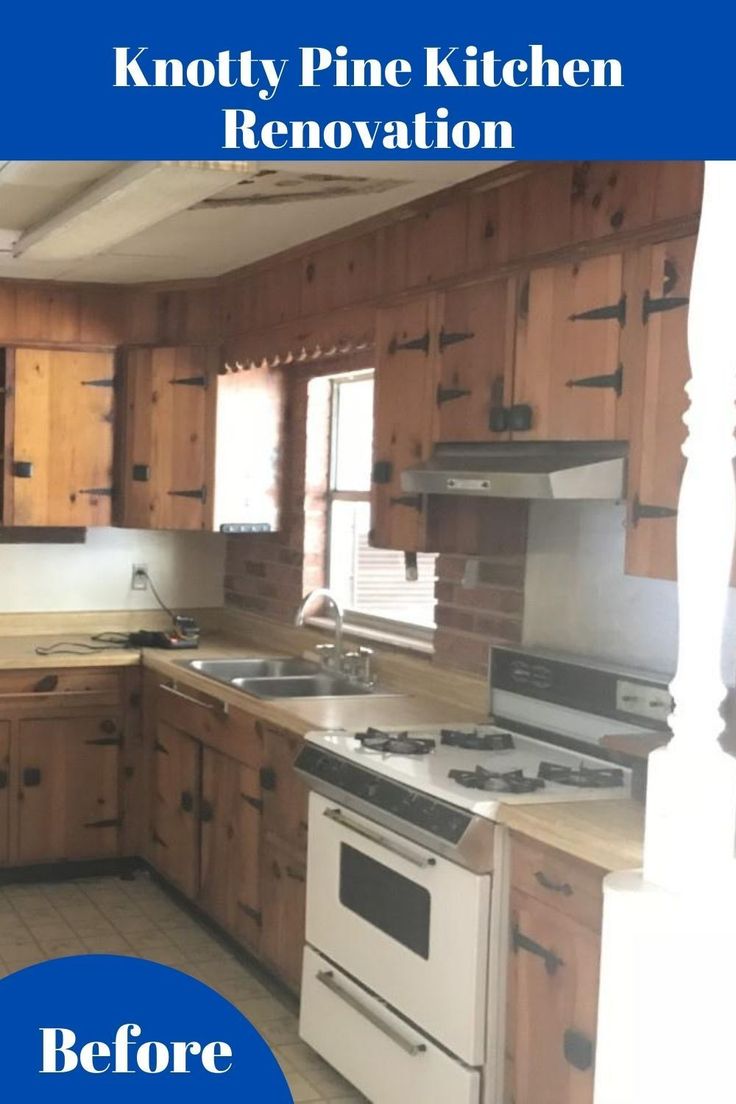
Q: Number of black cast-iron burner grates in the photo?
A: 4